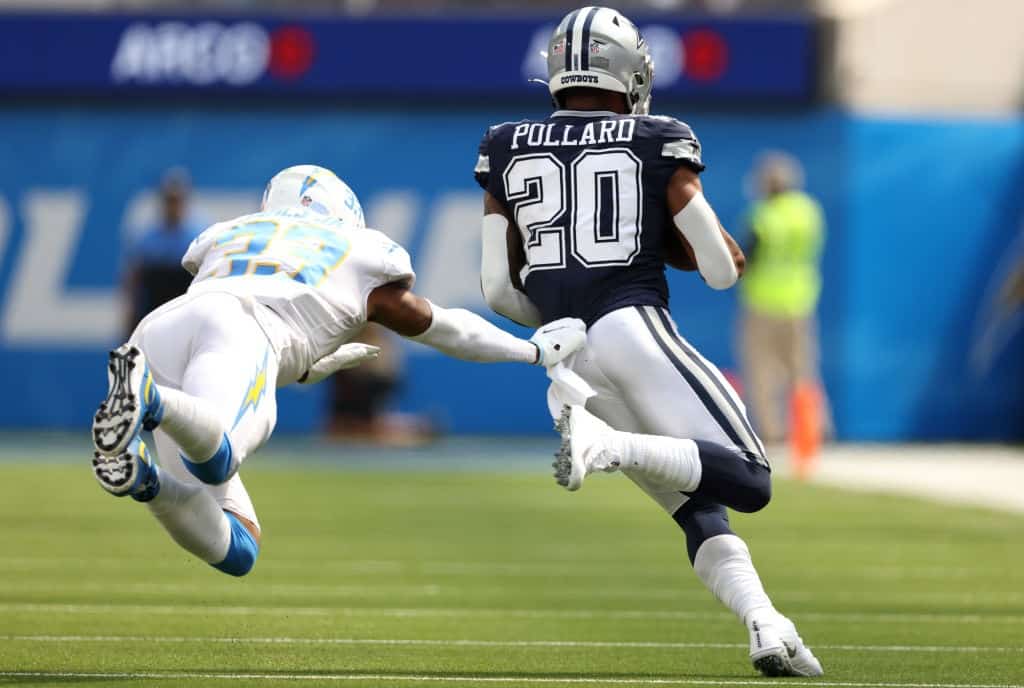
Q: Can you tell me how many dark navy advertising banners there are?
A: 1